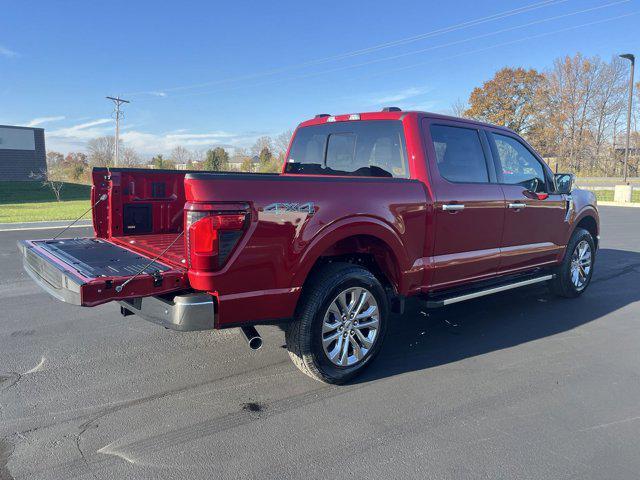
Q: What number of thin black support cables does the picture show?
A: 2